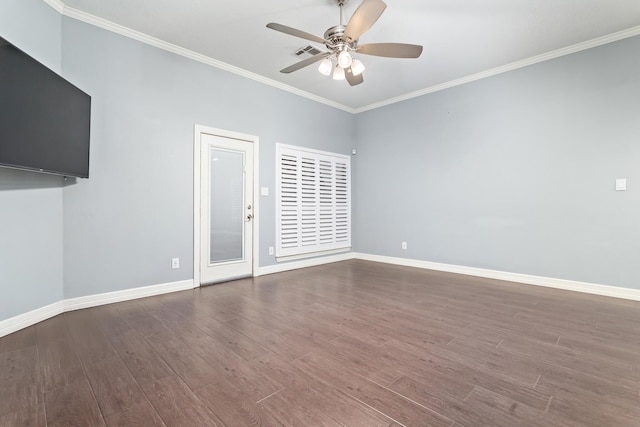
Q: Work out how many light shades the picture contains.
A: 4